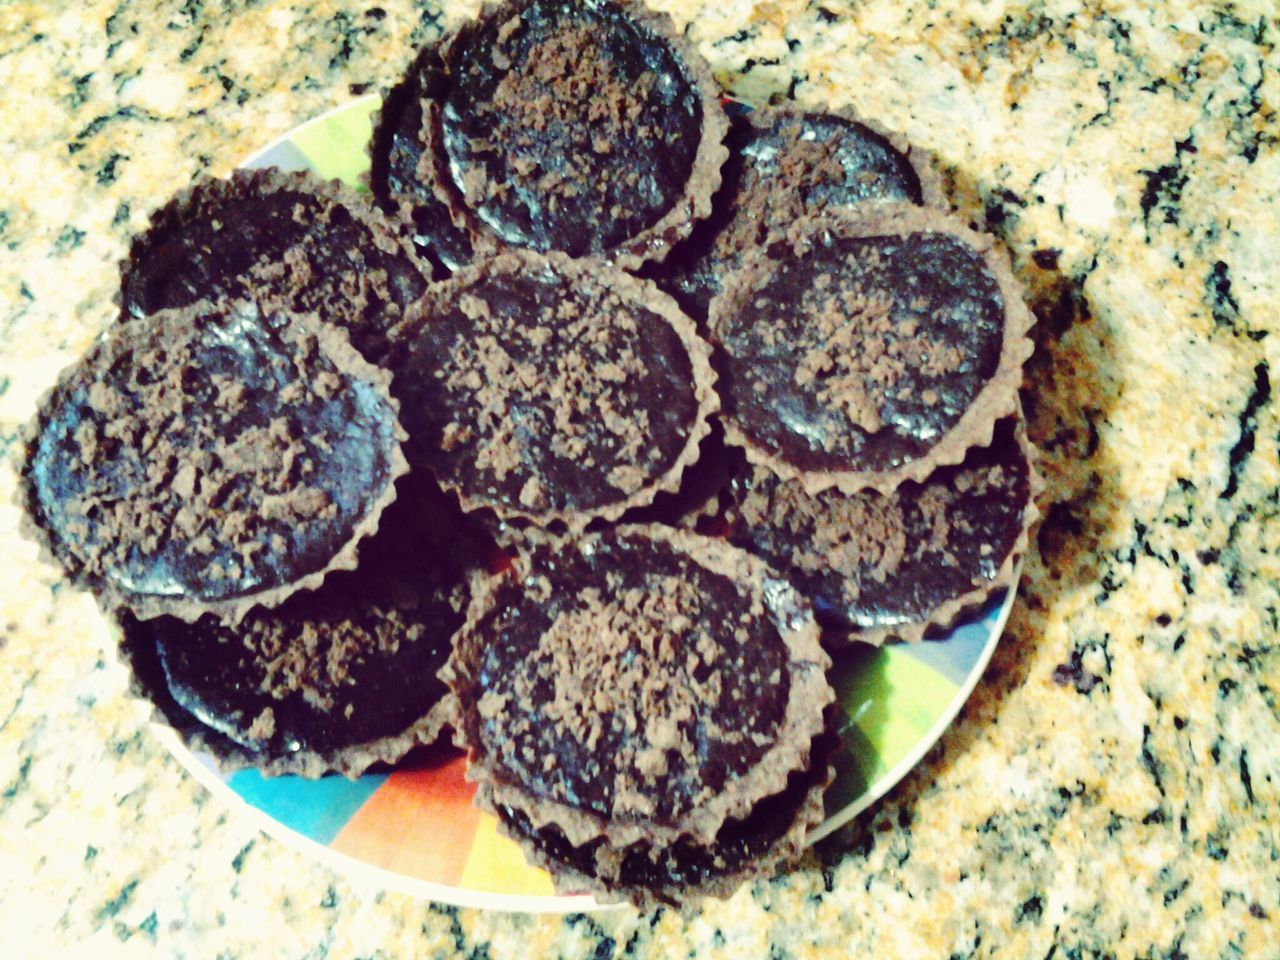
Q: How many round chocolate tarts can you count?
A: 11